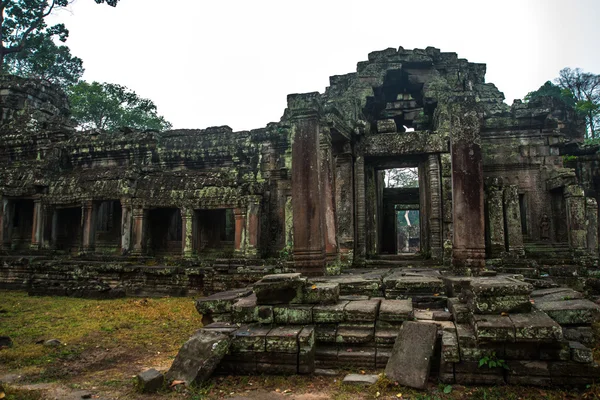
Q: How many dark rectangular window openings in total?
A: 5